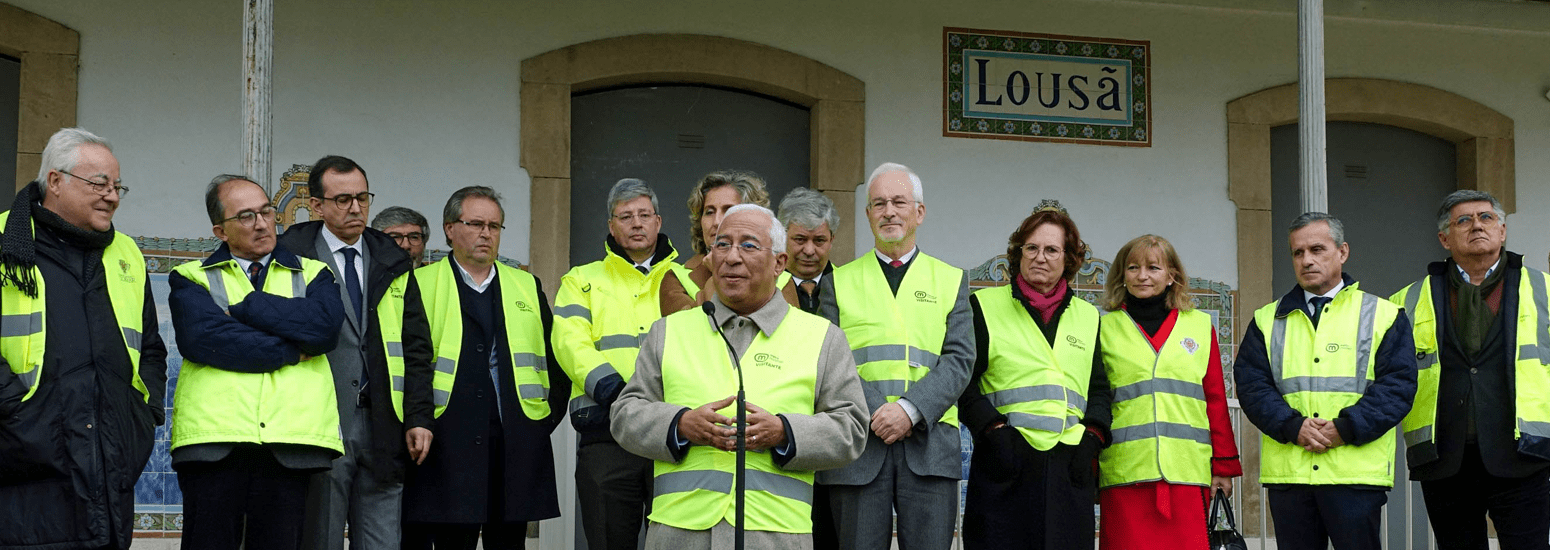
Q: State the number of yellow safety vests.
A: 12